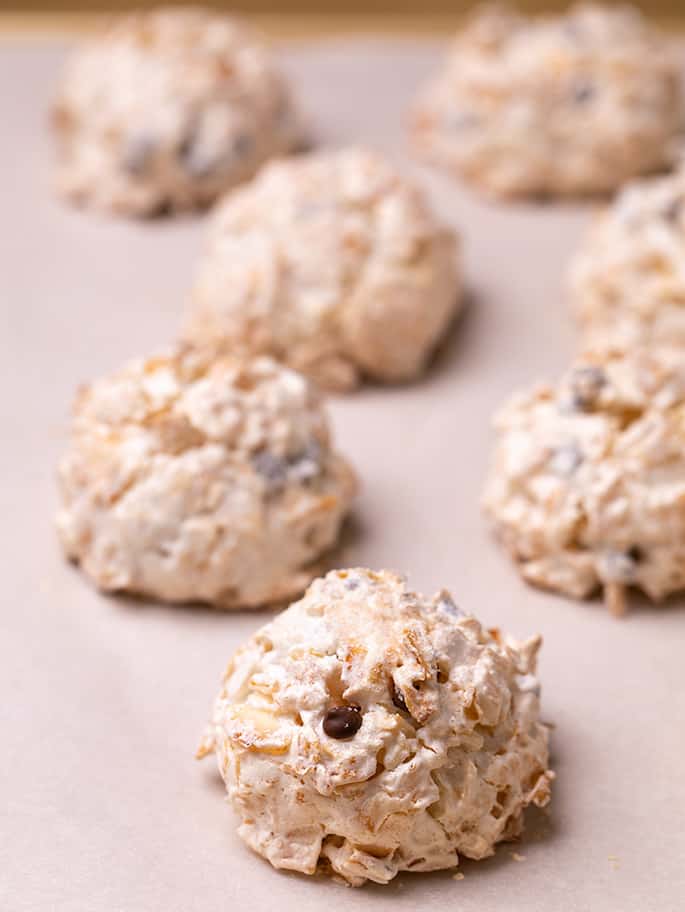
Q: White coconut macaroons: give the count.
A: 7